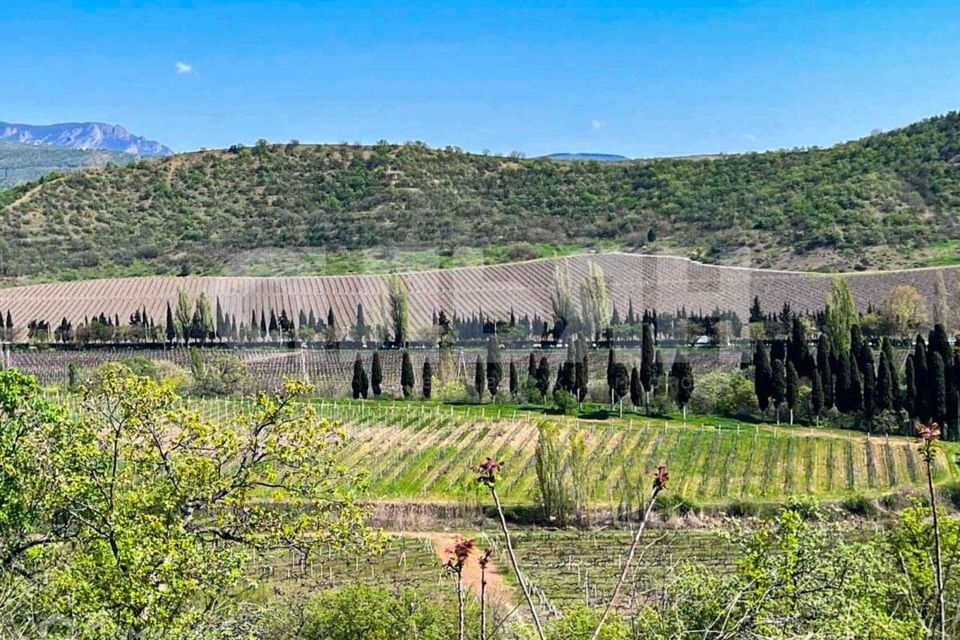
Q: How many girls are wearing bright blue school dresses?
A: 0